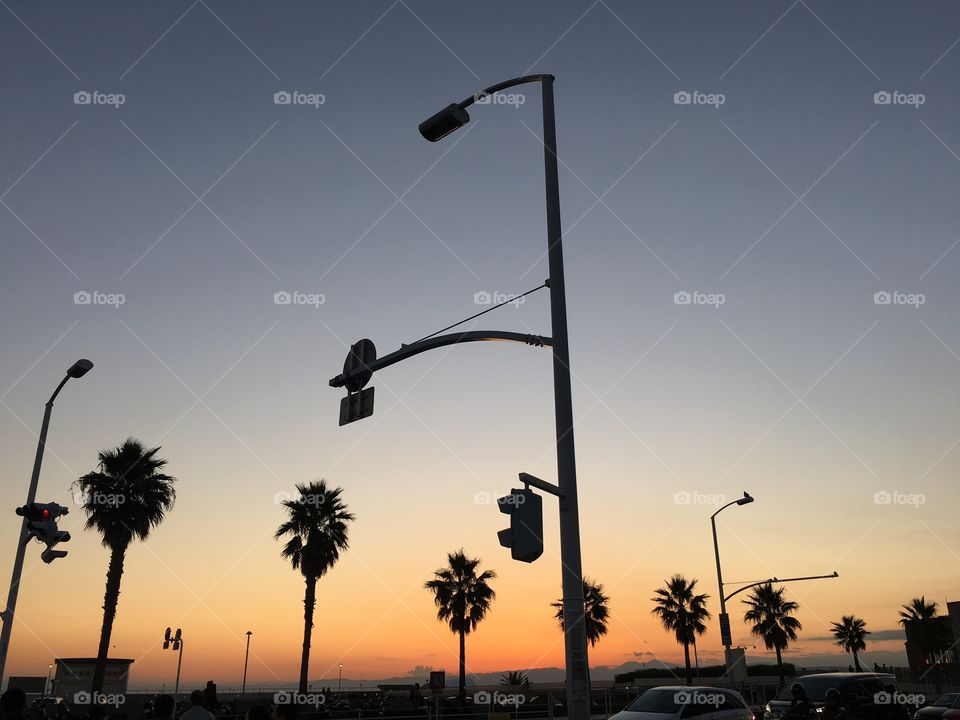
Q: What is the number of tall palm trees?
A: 8